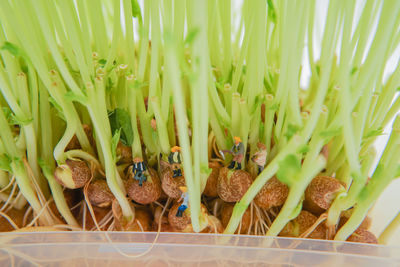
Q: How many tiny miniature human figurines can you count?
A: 5